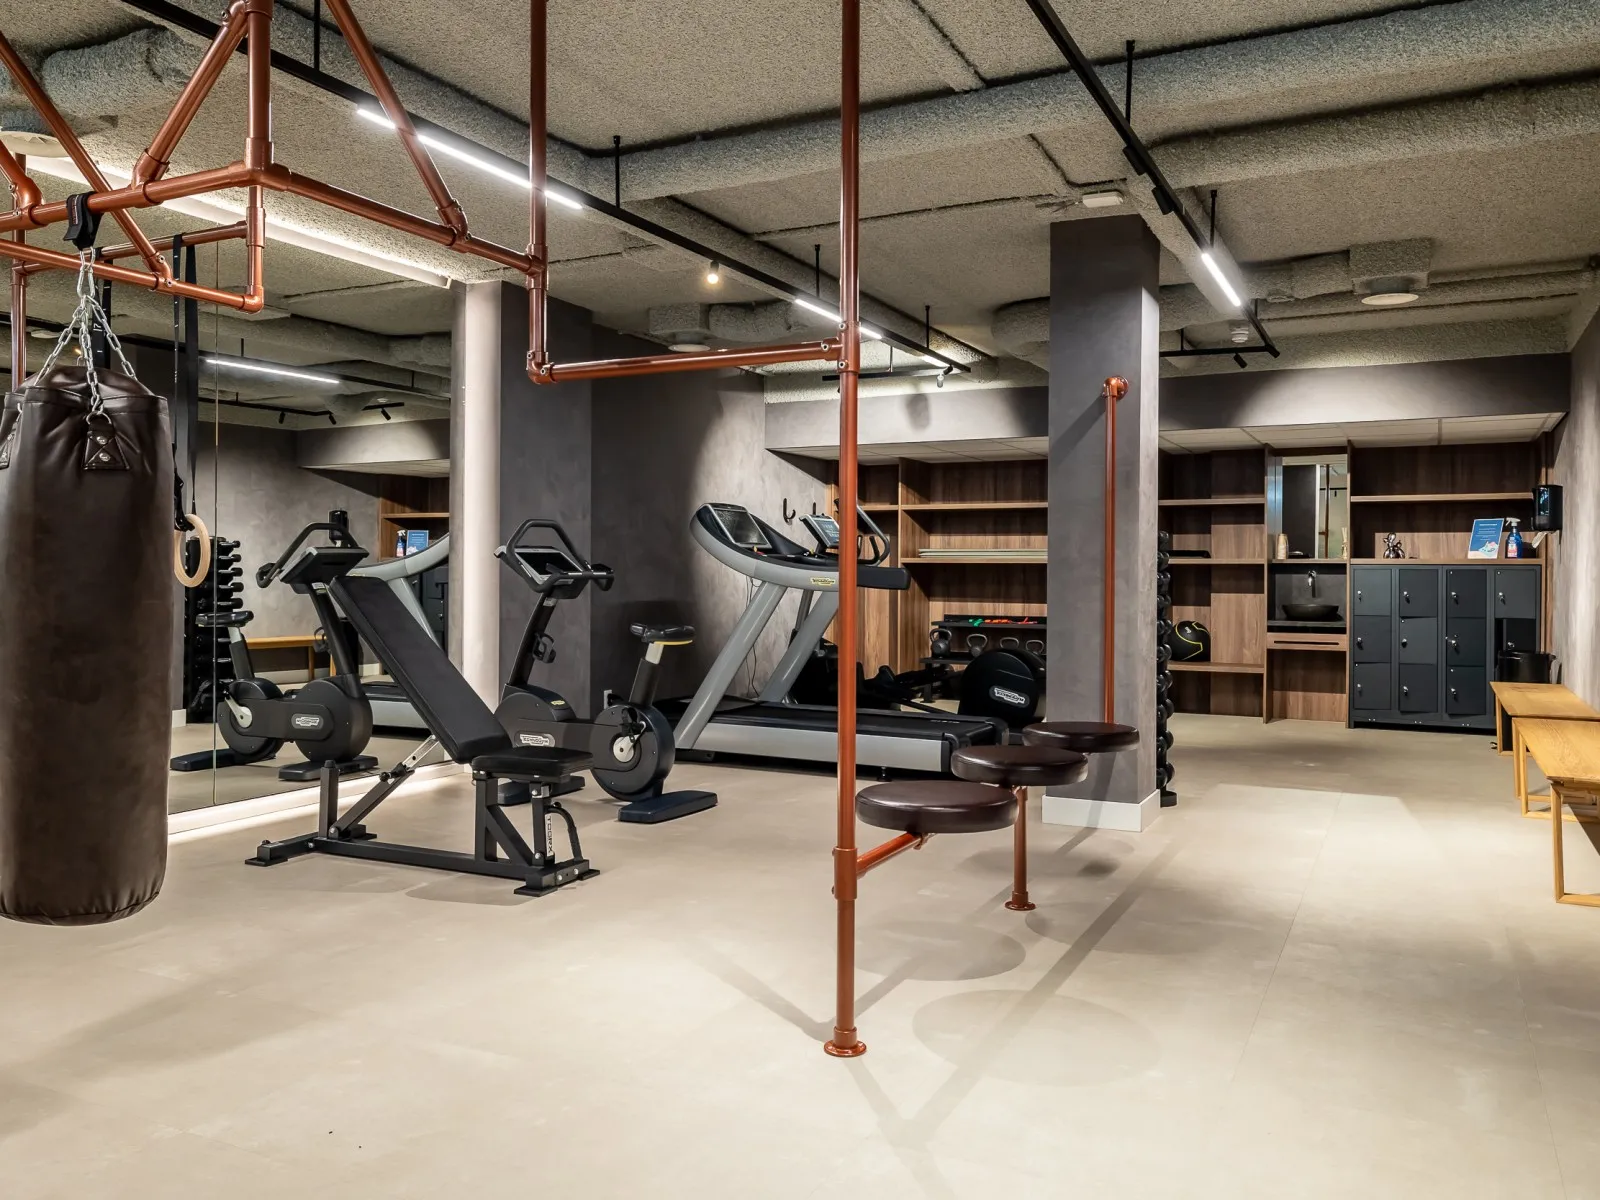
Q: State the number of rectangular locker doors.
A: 11